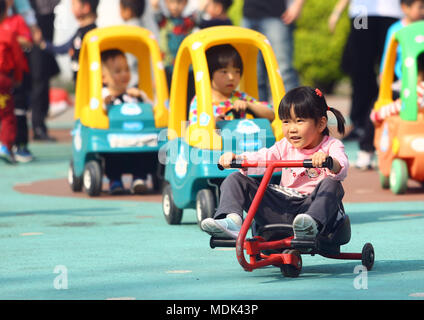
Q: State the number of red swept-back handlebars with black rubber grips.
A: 1